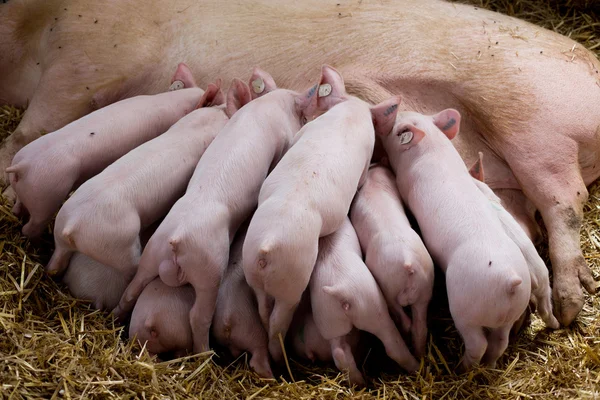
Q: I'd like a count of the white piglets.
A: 12